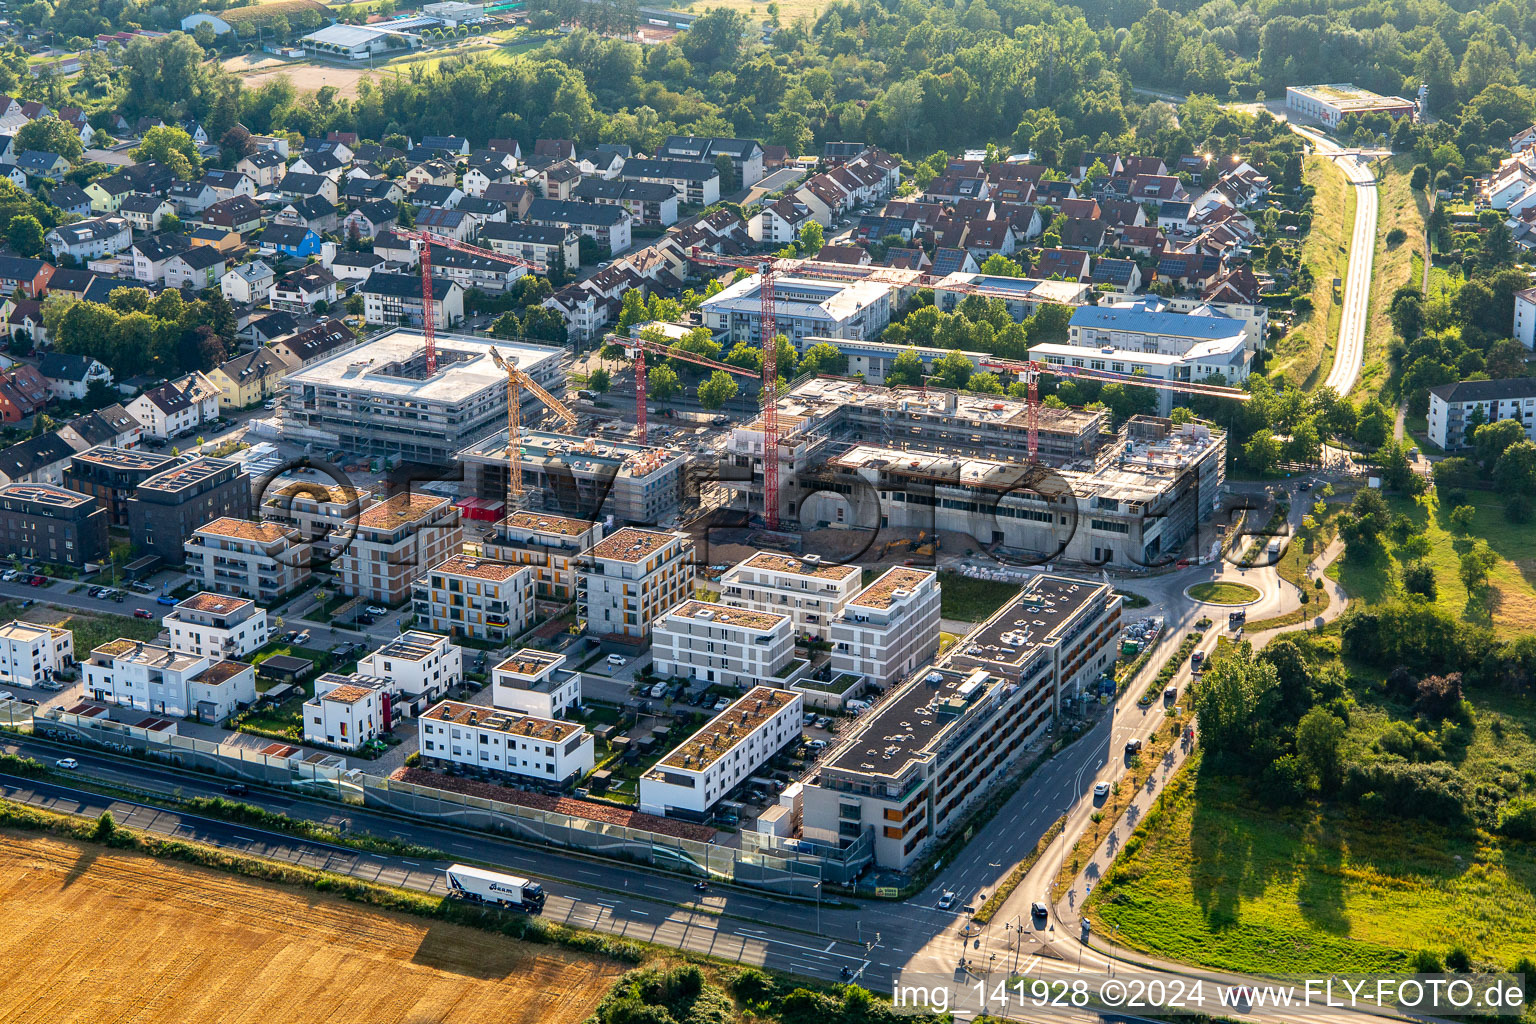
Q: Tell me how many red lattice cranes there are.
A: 4